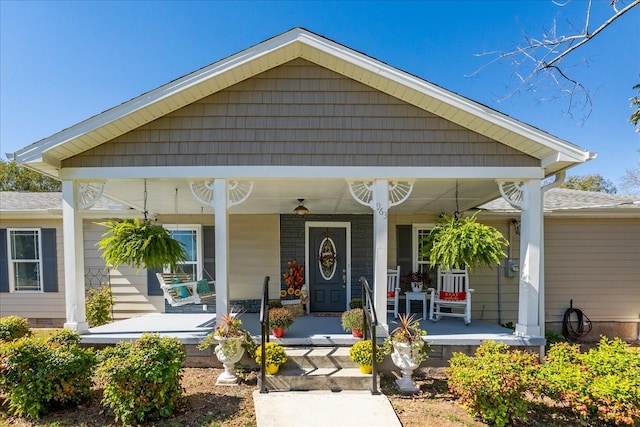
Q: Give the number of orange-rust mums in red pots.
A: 2